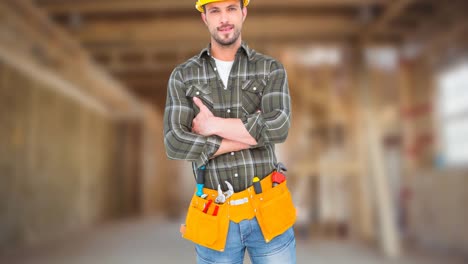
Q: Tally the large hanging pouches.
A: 2